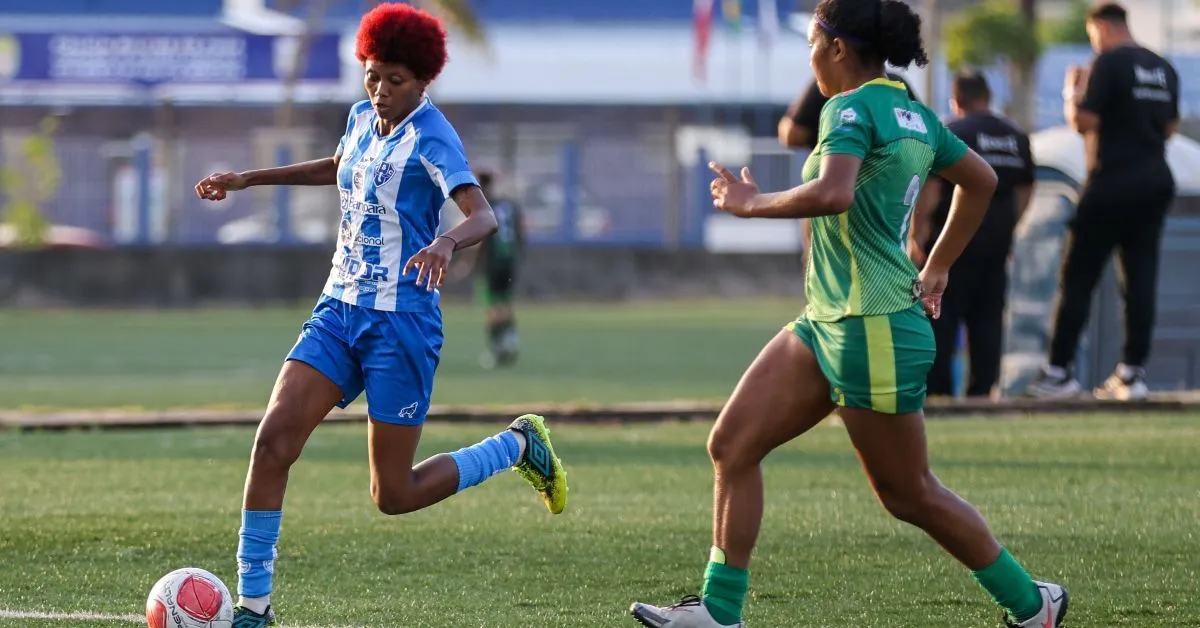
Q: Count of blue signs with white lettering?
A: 1